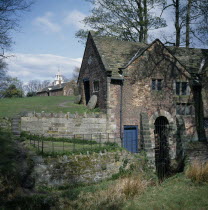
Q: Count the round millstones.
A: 2